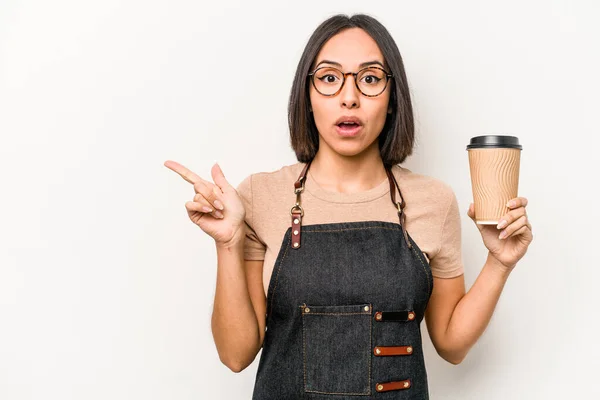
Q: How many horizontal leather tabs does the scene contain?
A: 3